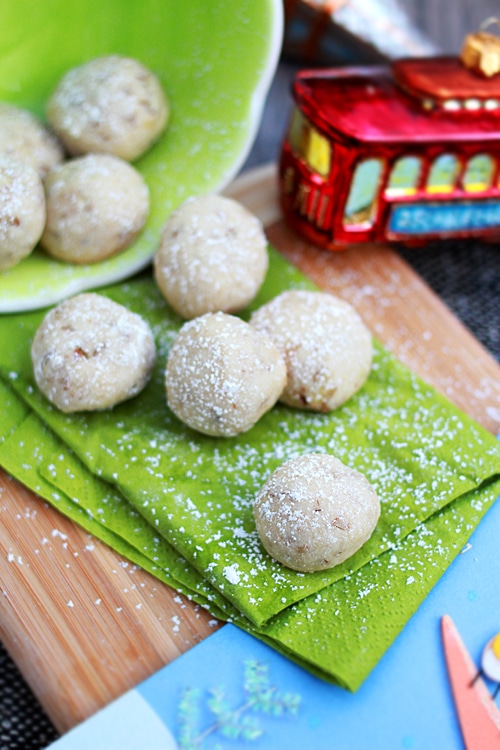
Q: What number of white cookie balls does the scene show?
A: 9